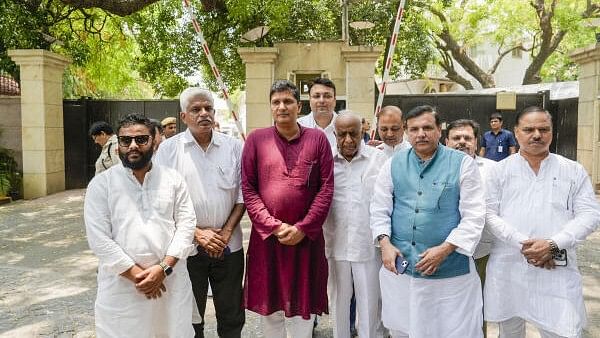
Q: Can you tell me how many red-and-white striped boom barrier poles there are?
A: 2